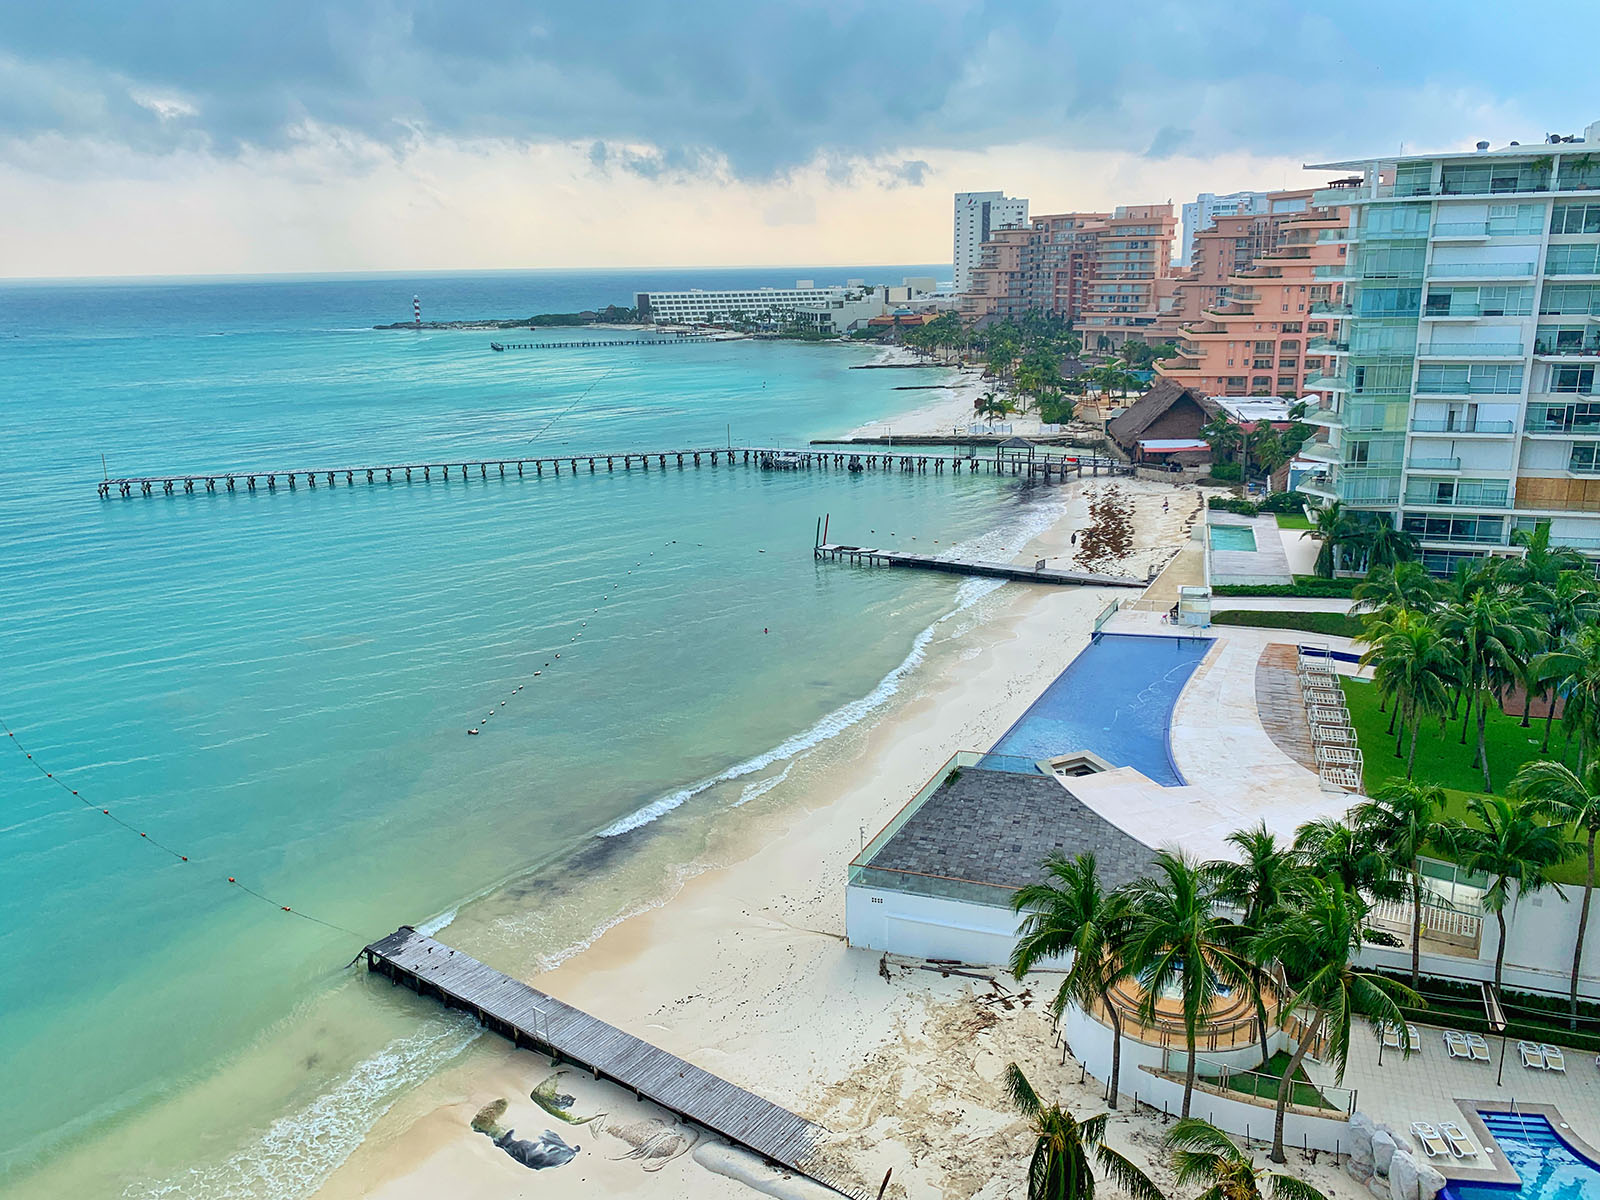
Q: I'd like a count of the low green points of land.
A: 1